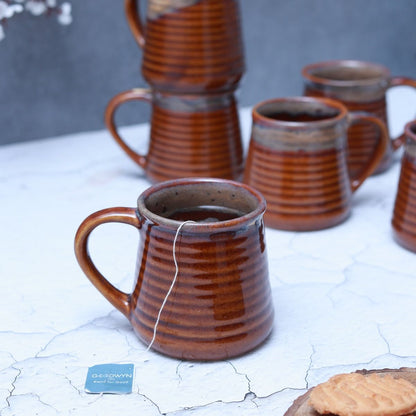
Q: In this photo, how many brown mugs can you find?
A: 6